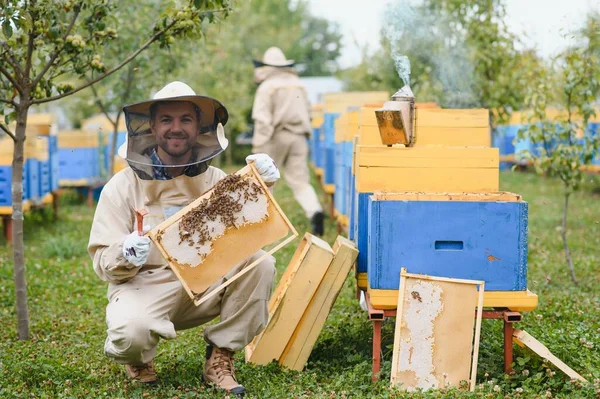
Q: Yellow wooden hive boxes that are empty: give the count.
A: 2